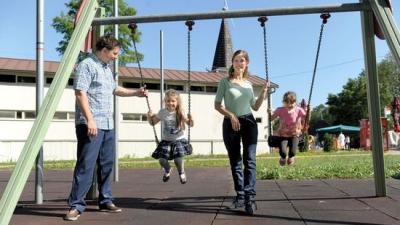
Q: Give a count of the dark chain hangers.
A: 4